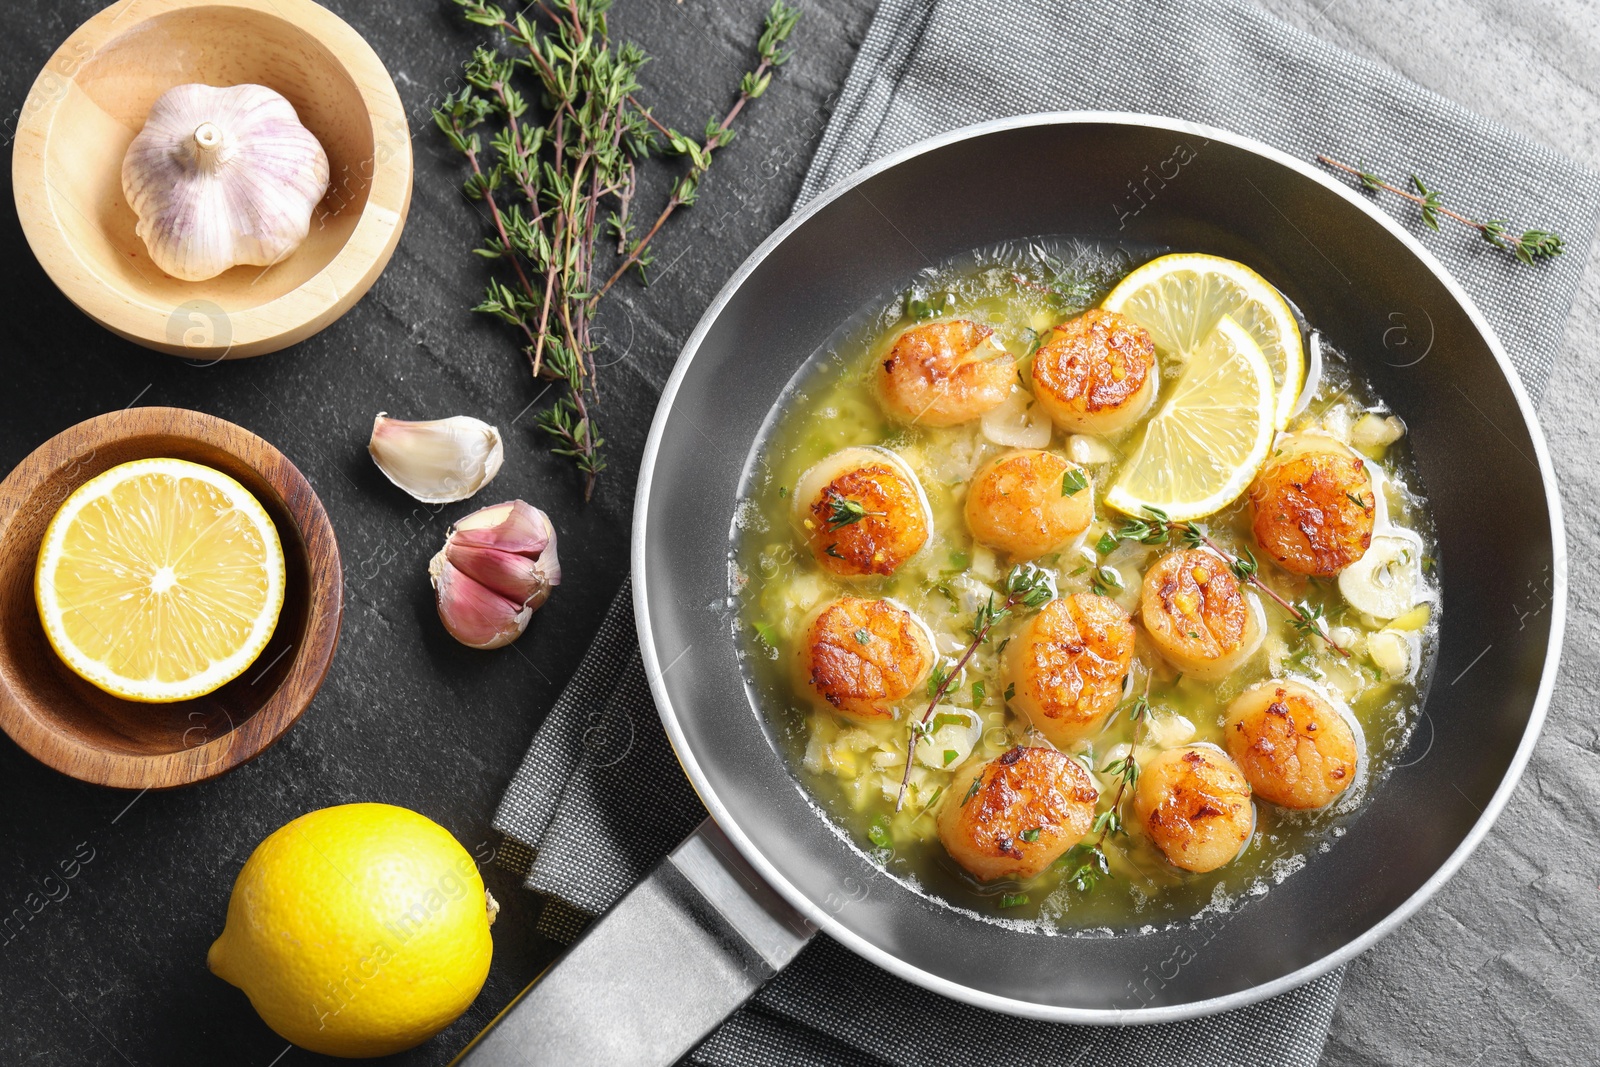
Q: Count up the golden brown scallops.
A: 11